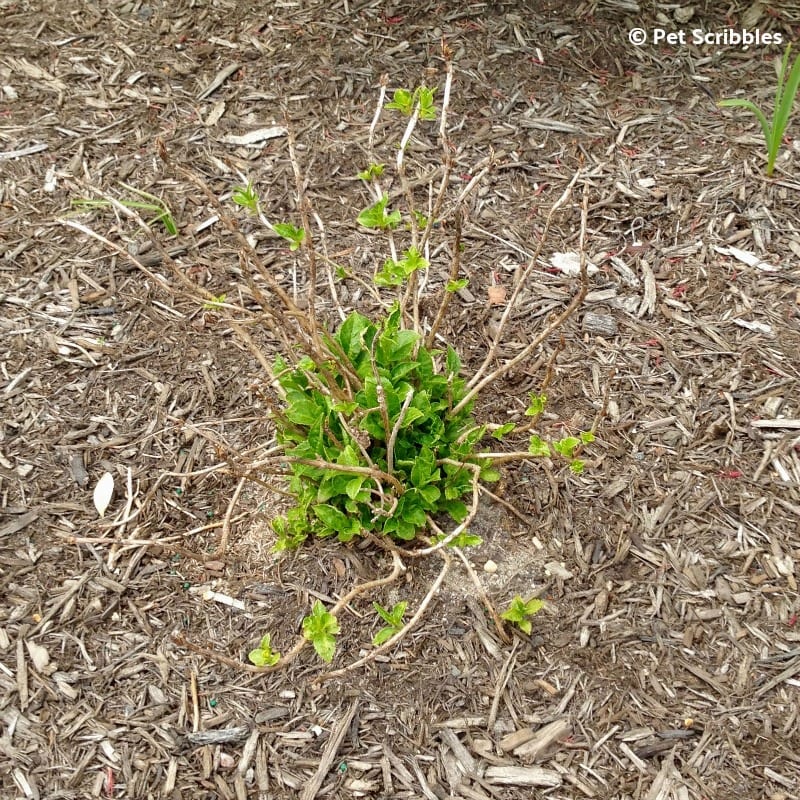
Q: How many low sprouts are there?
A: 4